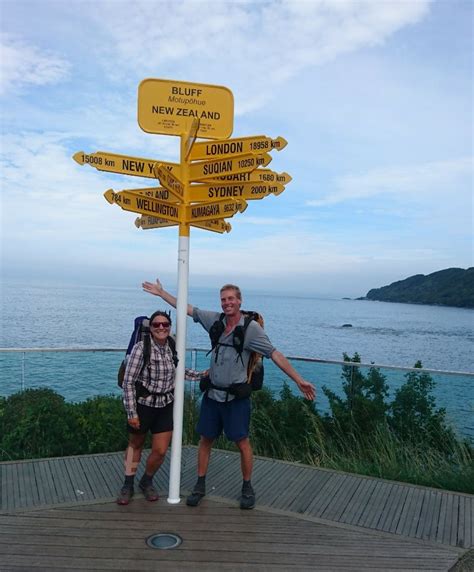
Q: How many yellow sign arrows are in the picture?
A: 12